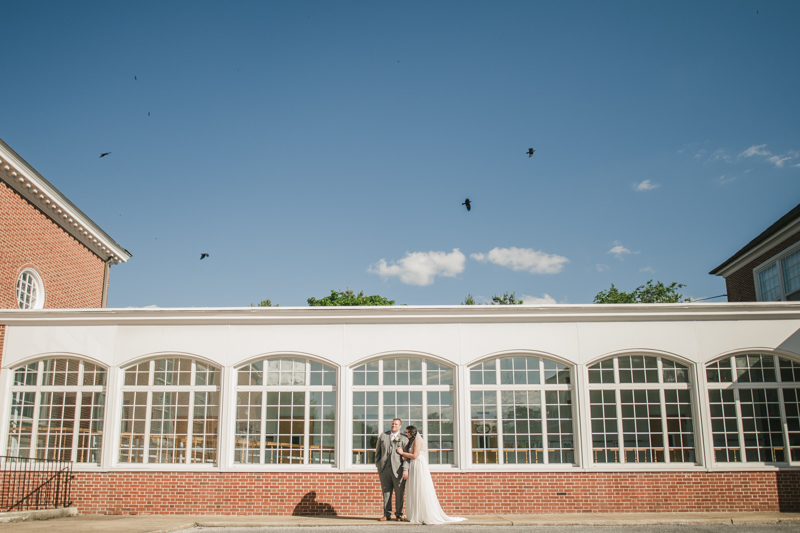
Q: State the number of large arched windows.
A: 7